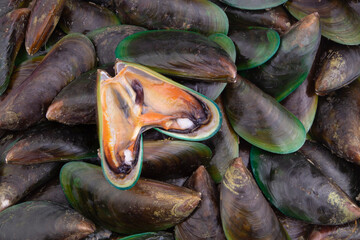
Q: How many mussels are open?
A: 1